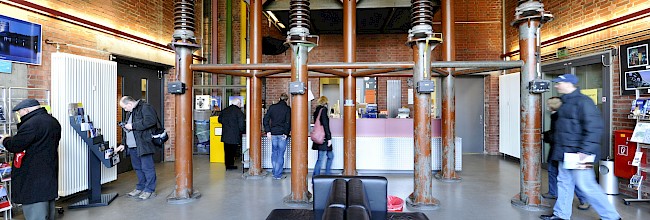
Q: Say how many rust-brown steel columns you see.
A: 7